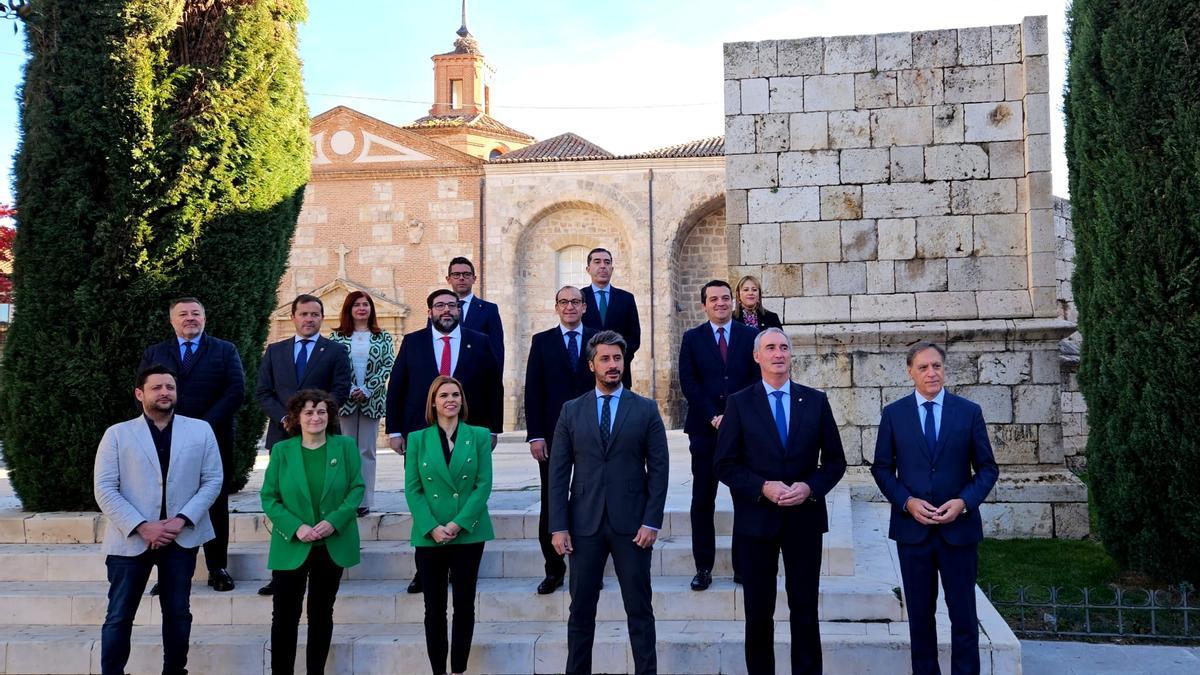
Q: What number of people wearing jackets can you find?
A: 15